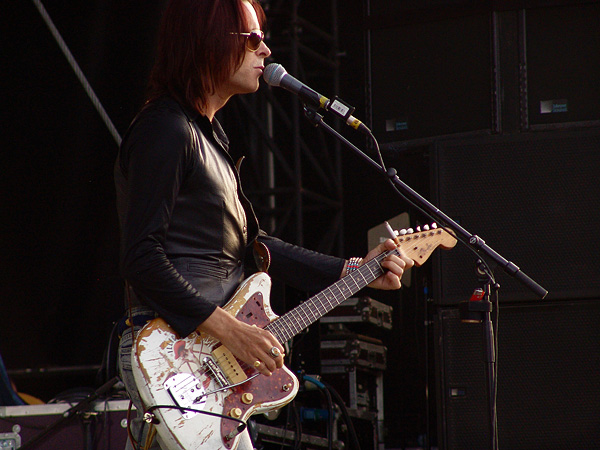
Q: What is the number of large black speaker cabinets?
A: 4